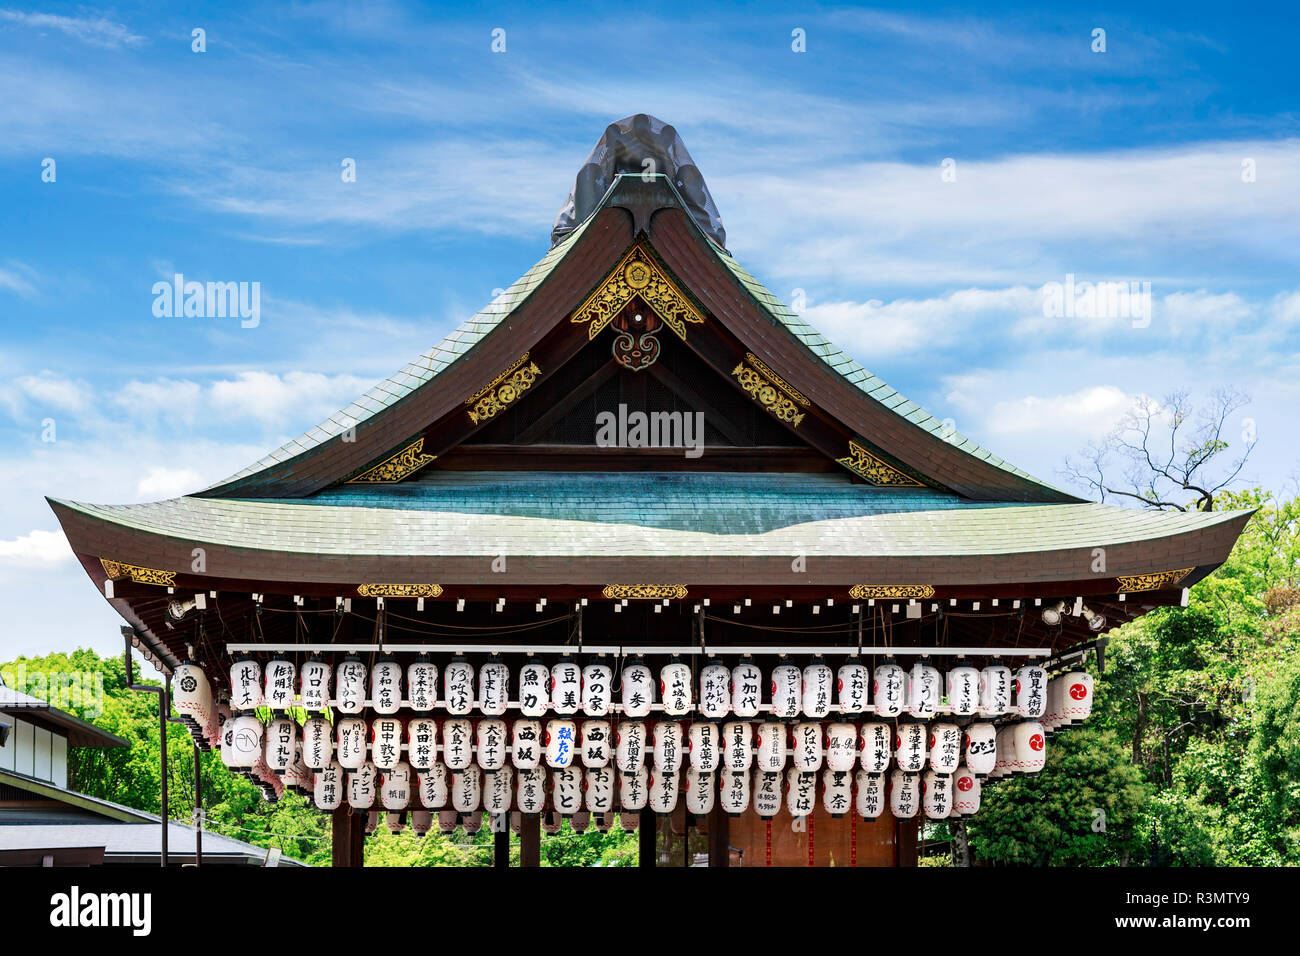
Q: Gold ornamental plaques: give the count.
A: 10